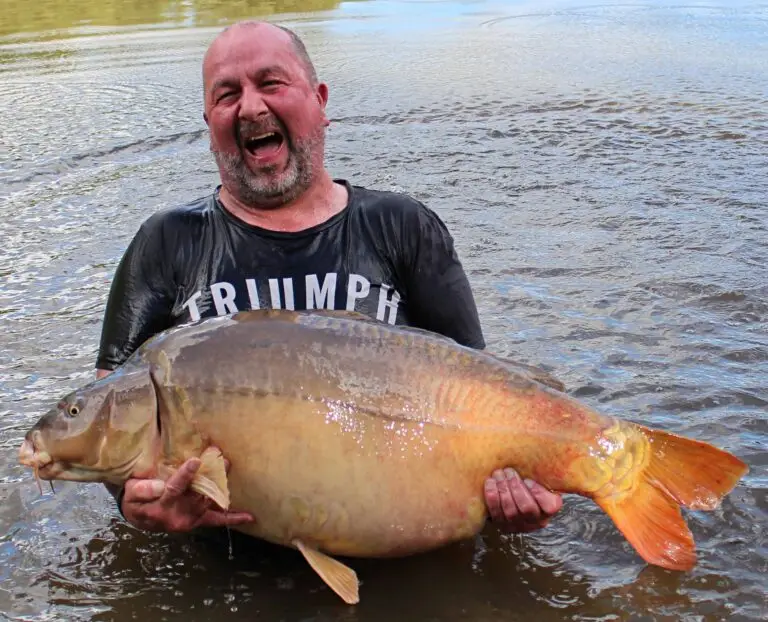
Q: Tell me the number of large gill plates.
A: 1